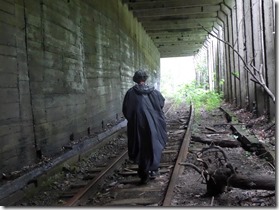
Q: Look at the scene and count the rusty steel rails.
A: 2